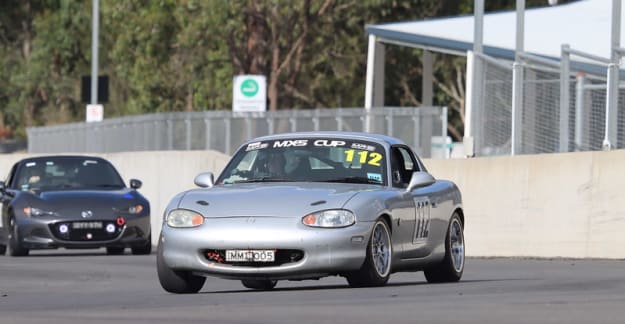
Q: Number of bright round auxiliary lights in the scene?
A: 2